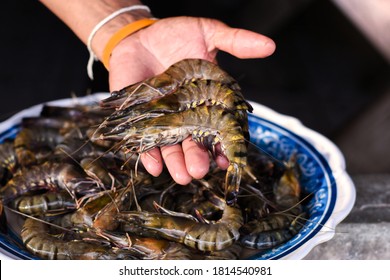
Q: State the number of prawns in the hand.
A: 3